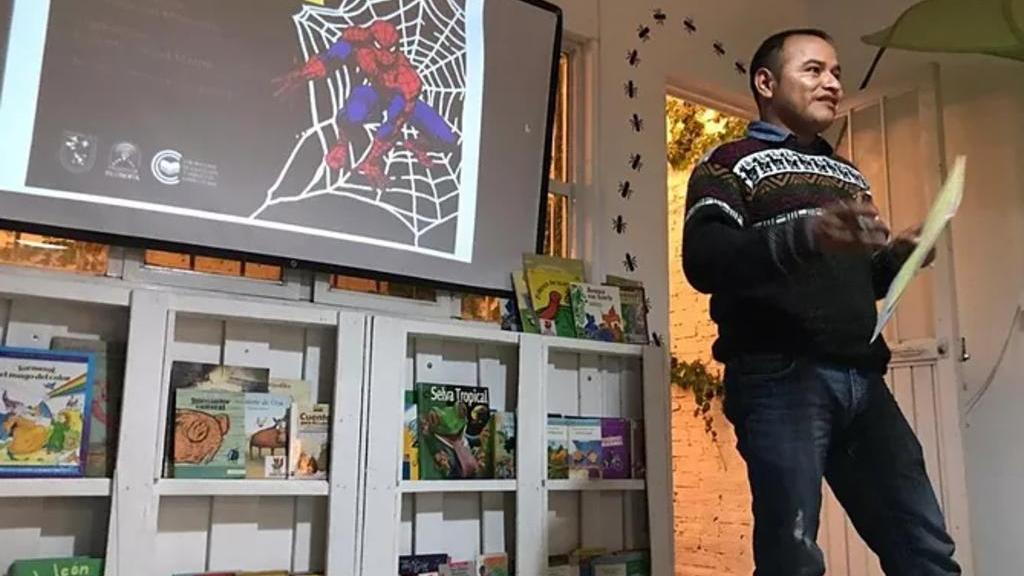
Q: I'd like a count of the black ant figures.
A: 14